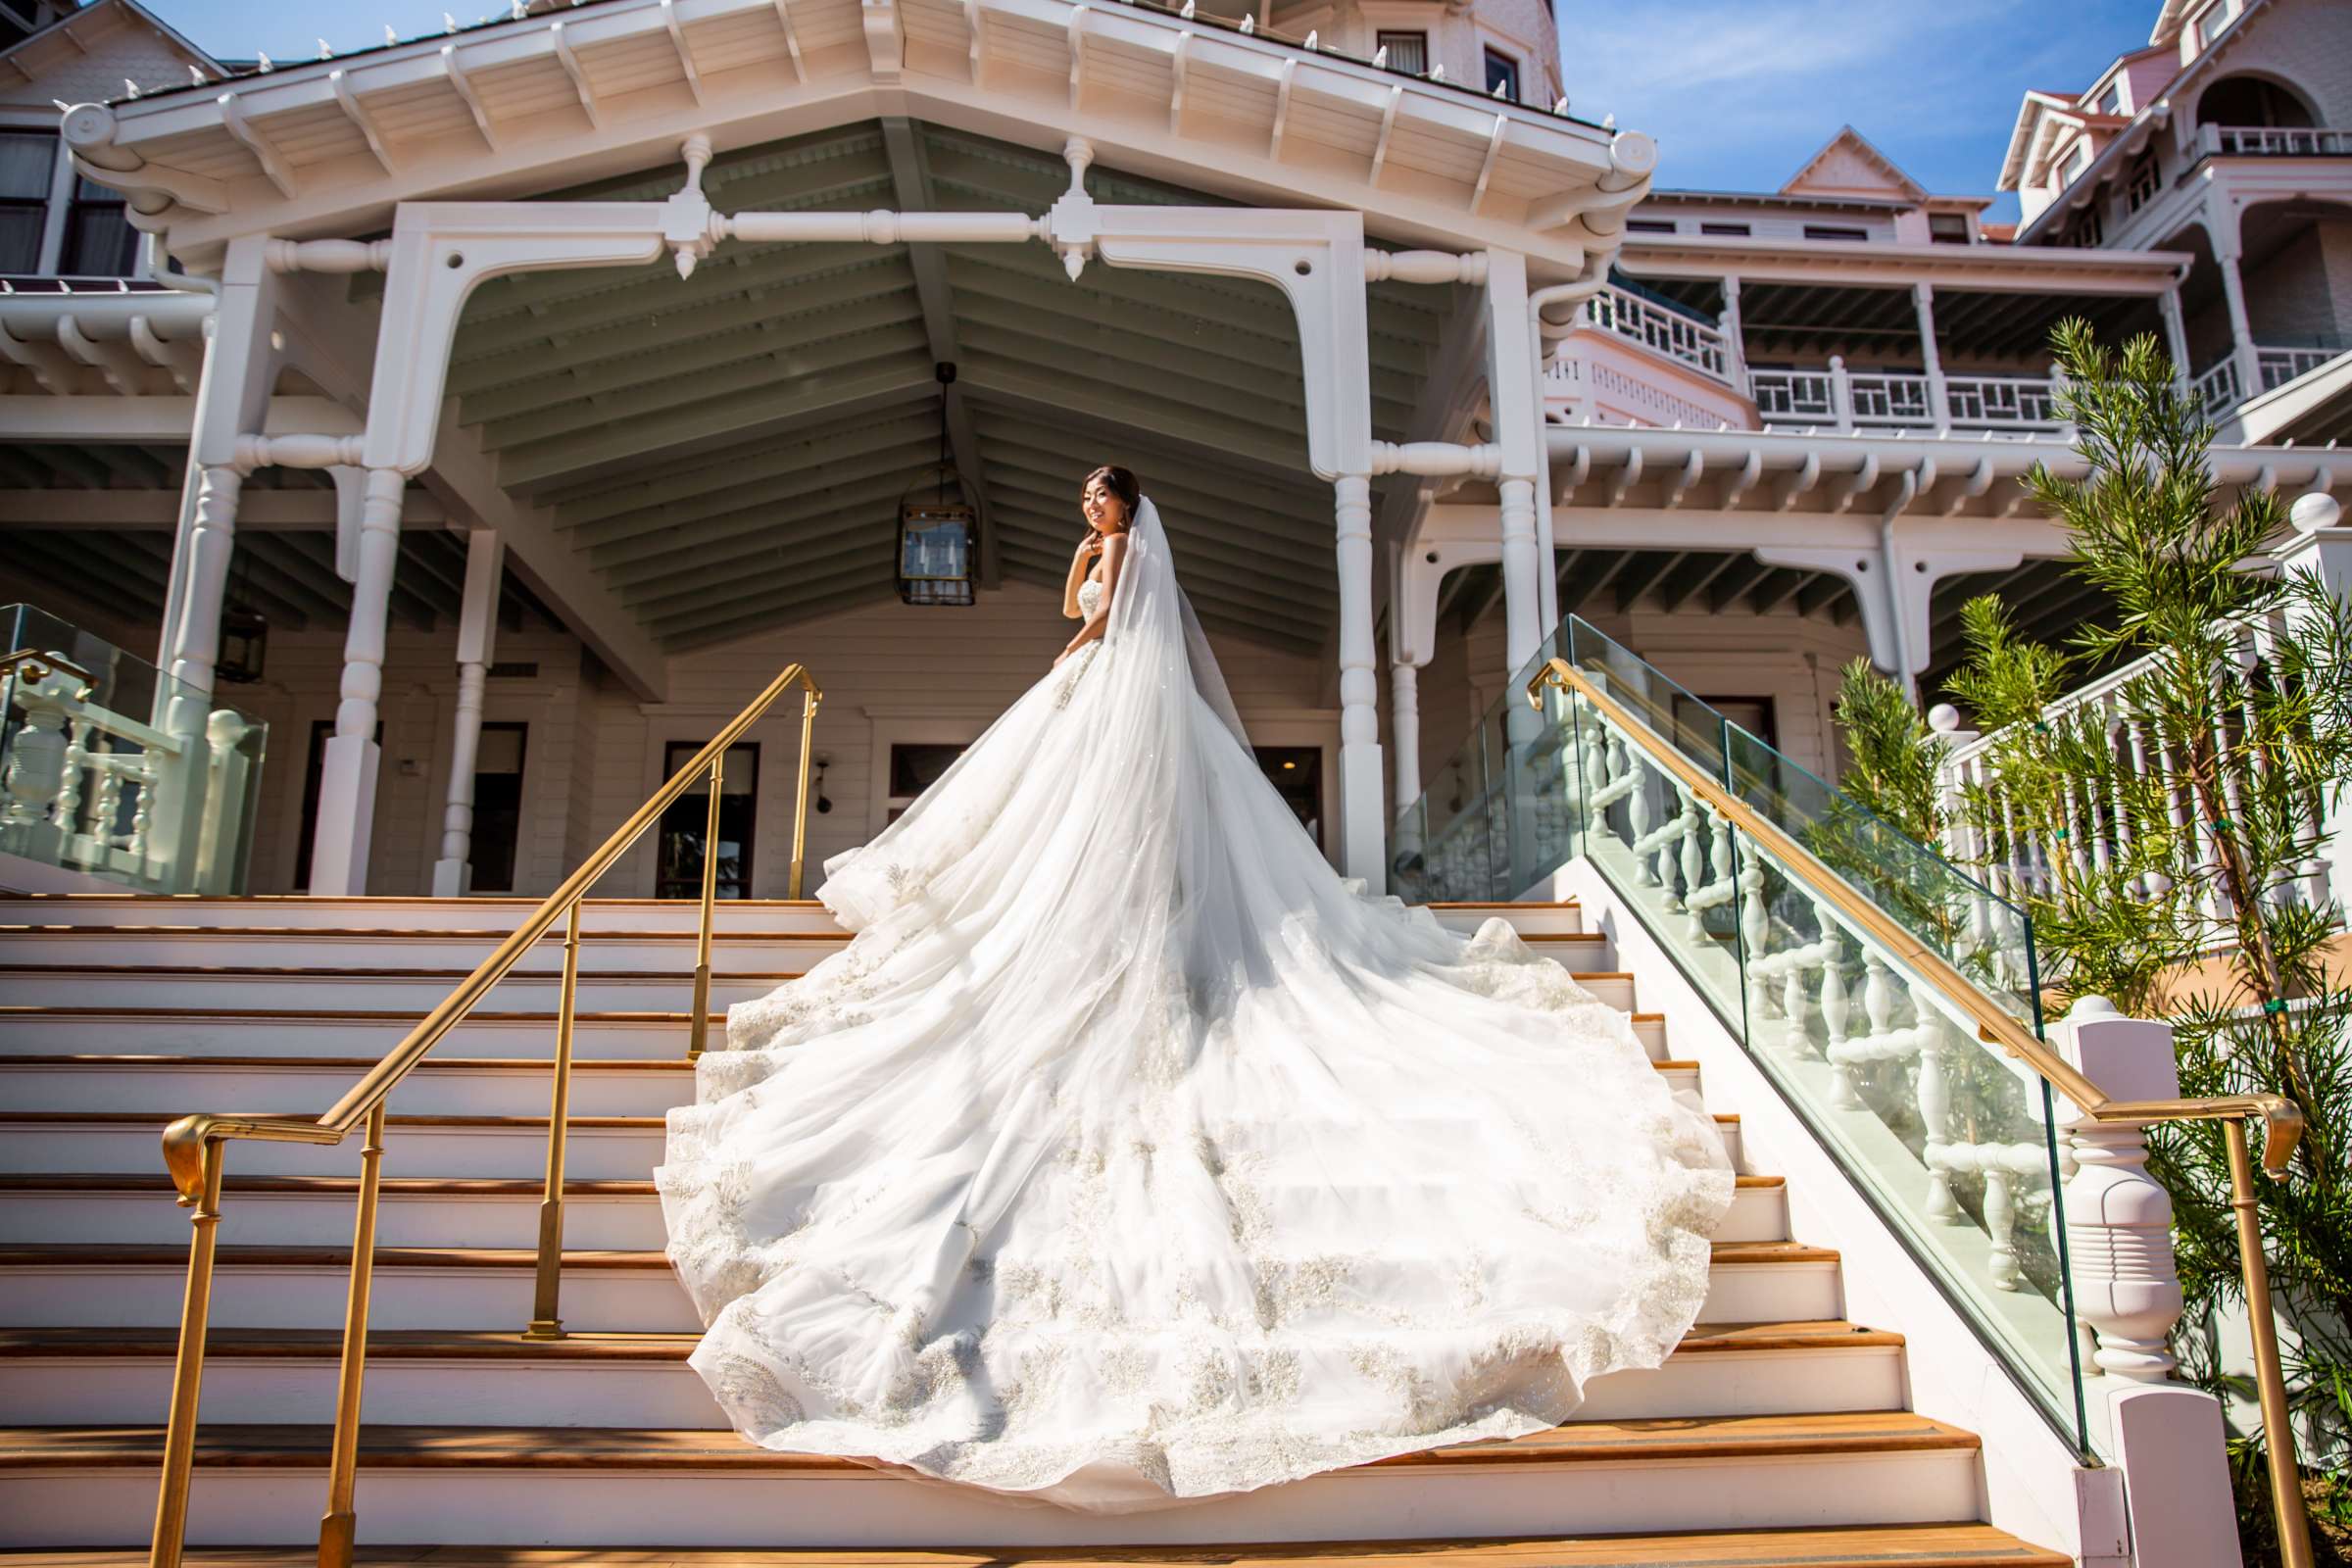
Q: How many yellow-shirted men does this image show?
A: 0